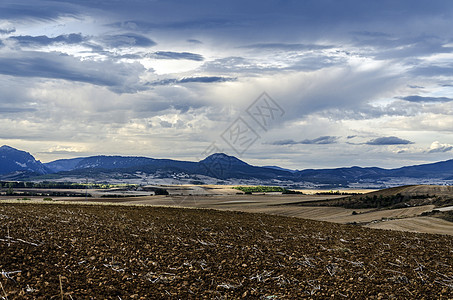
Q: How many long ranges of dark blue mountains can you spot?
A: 1